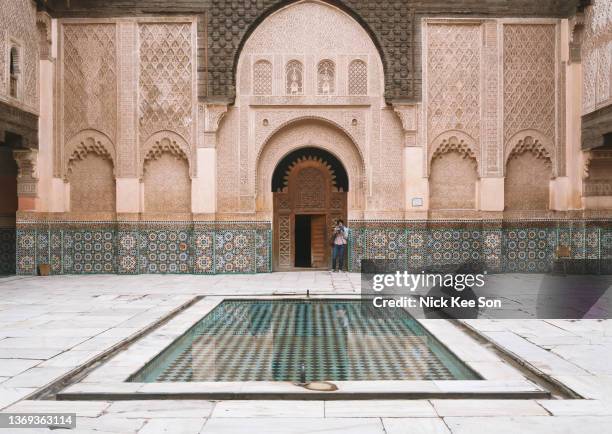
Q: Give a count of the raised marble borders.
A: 1